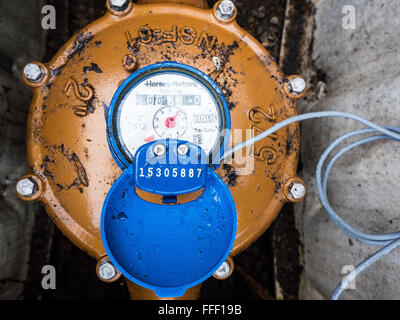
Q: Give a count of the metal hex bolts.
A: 8